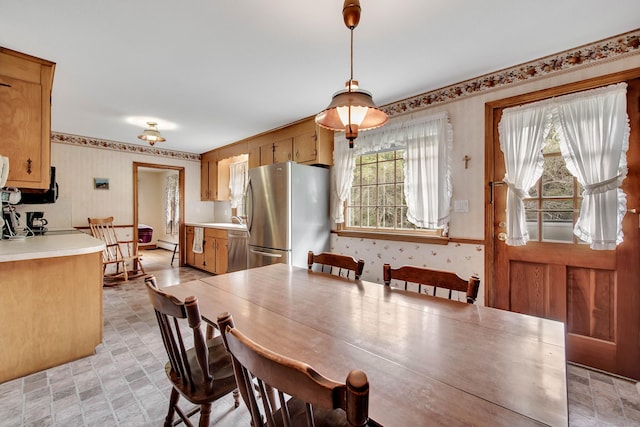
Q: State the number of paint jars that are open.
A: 0